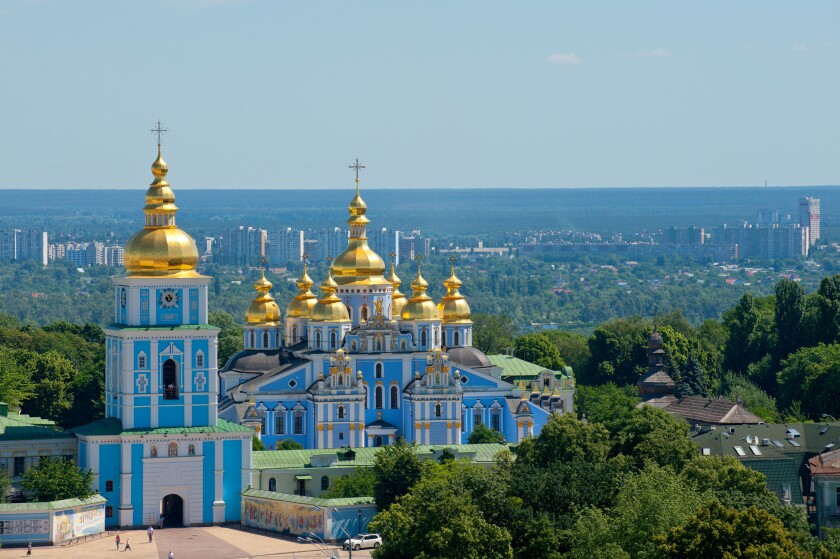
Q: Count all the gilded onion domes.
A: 8